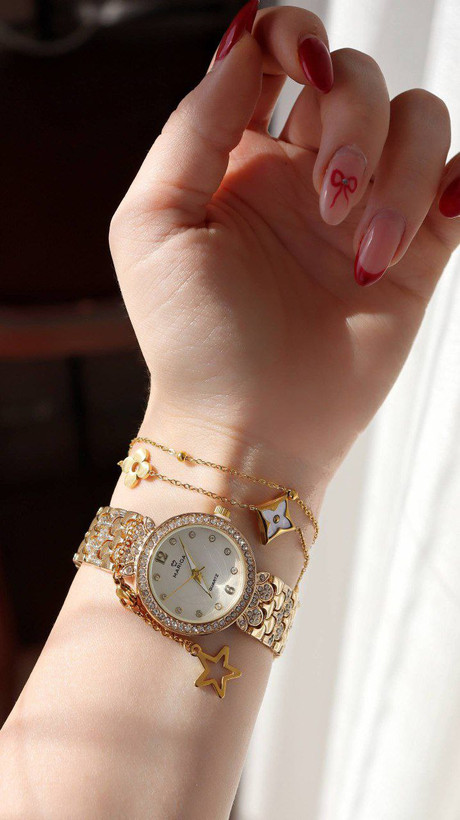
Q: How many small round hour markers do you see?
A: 10